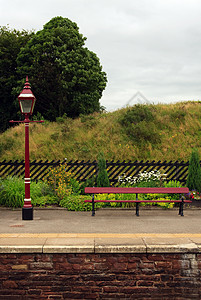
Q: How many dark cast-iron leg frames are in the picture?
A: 3